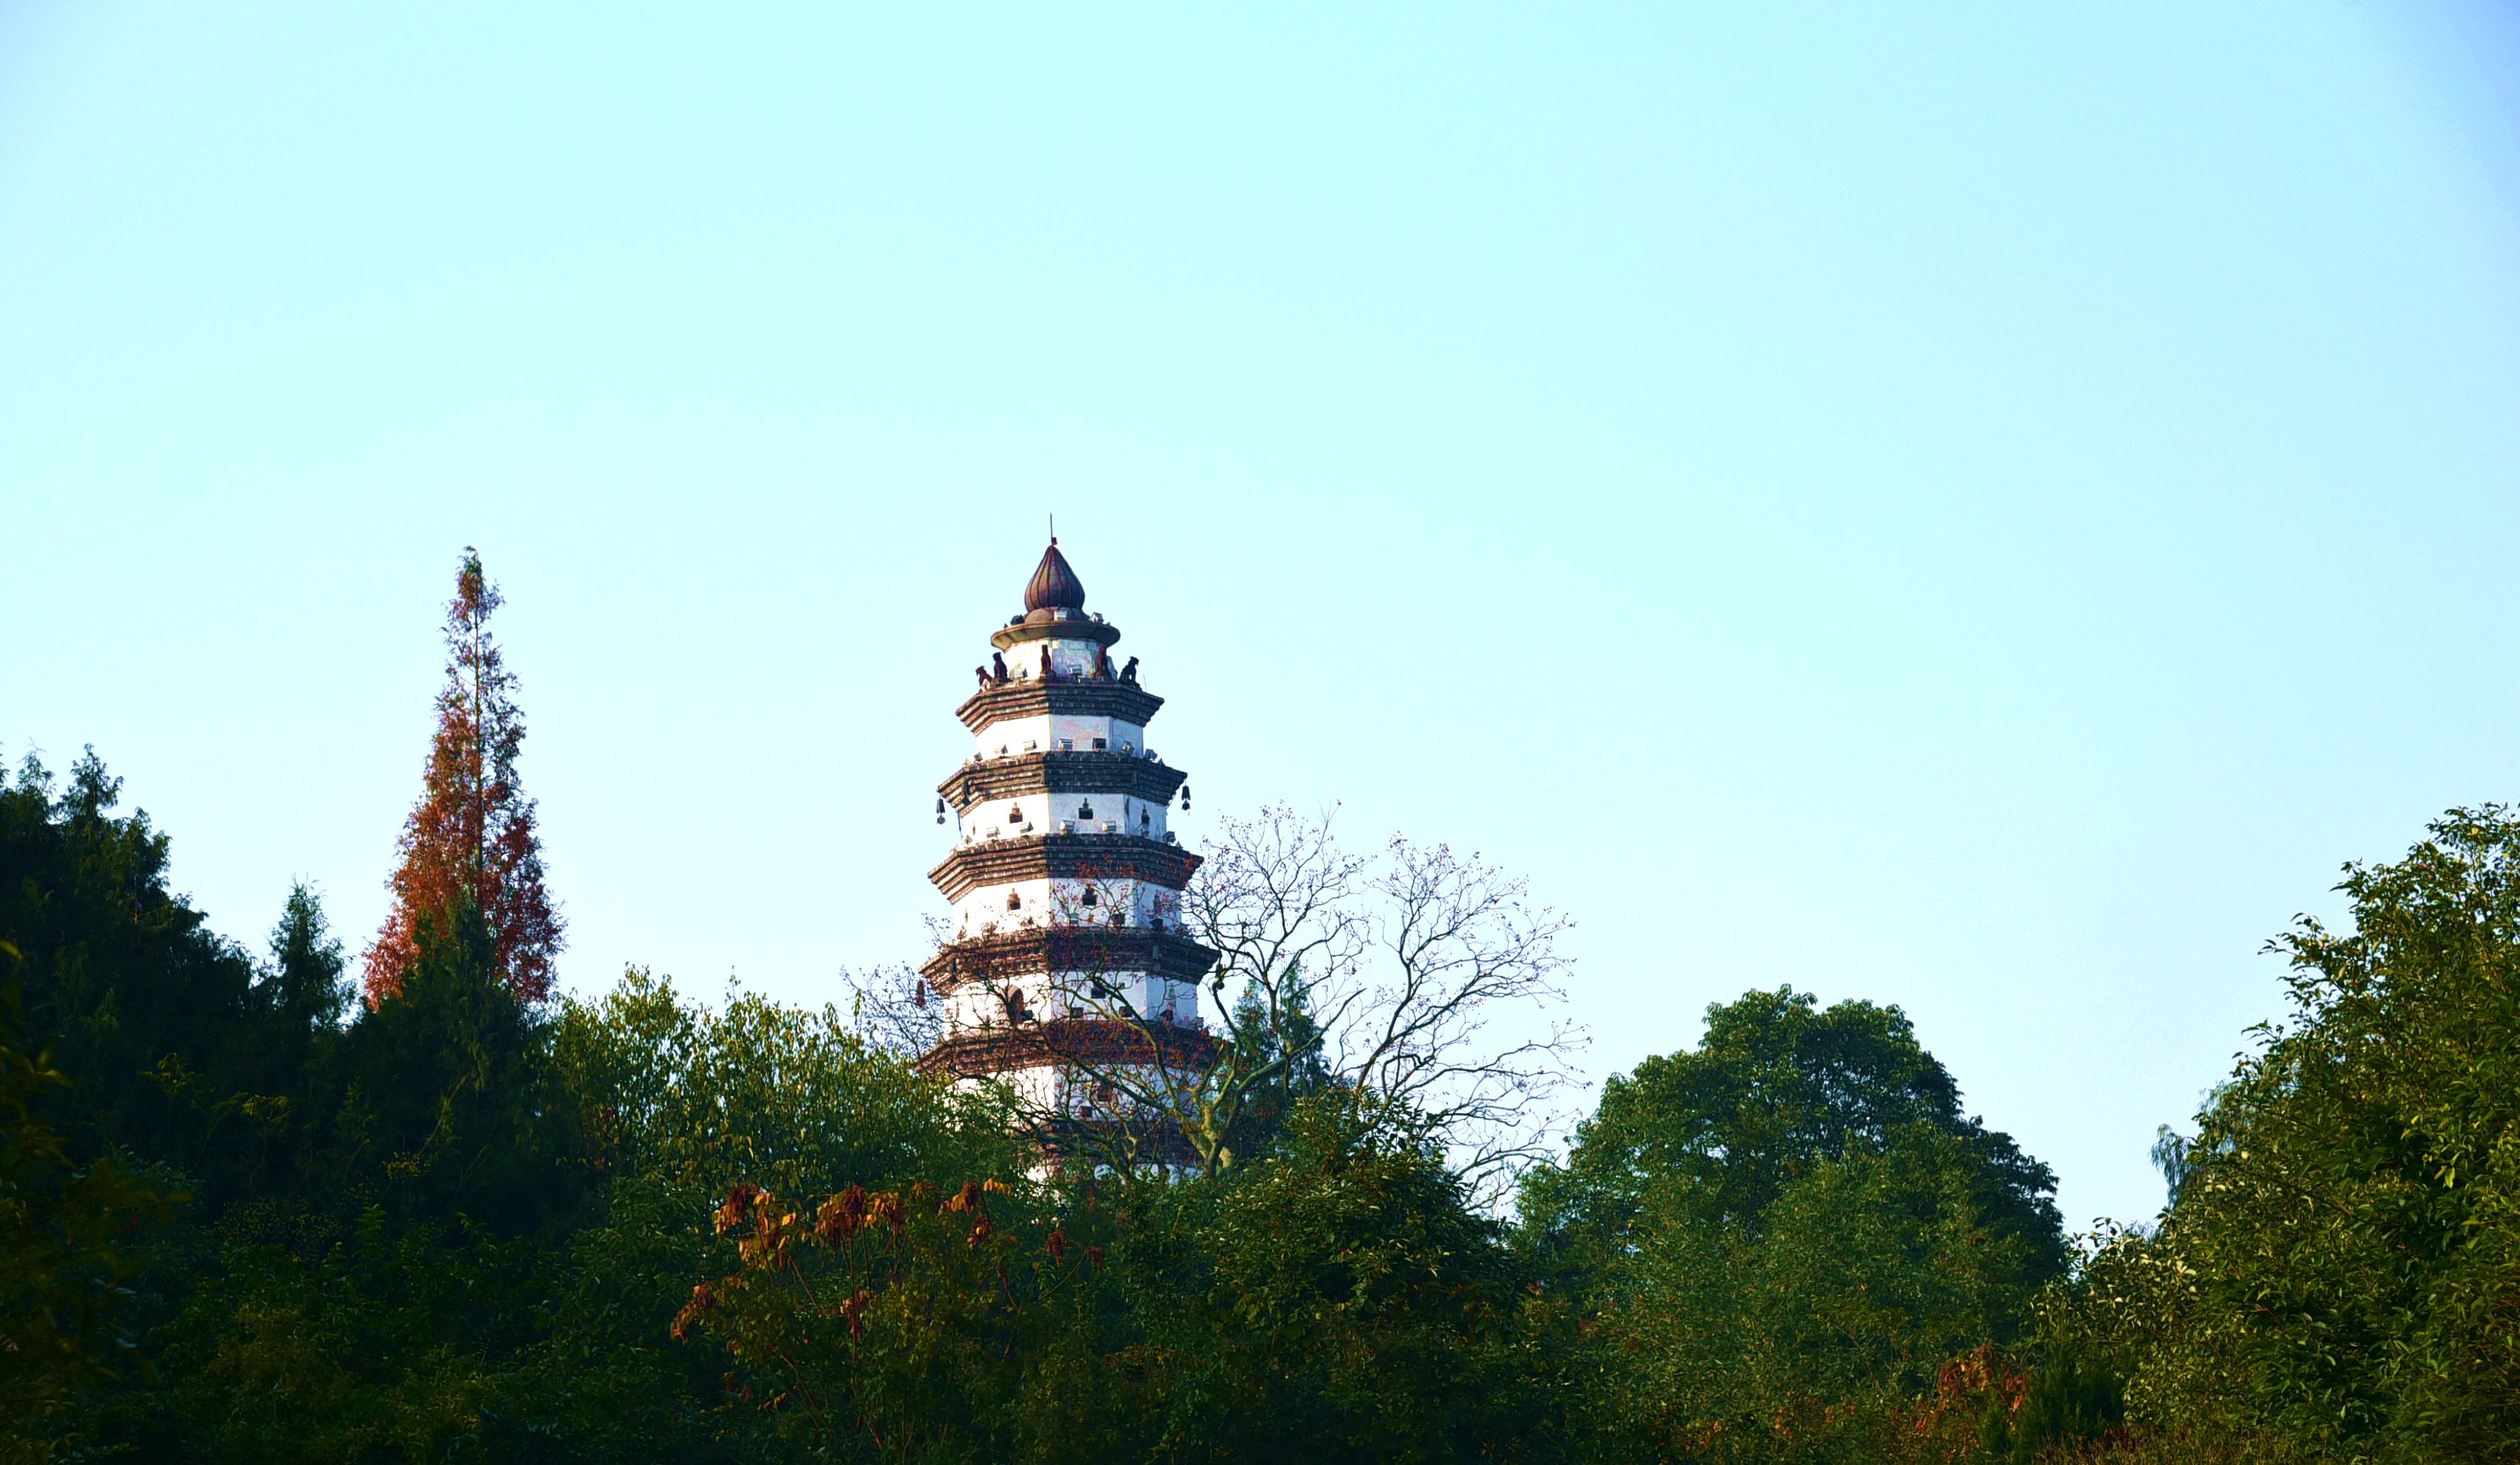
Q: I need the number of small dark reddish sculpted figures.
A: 5